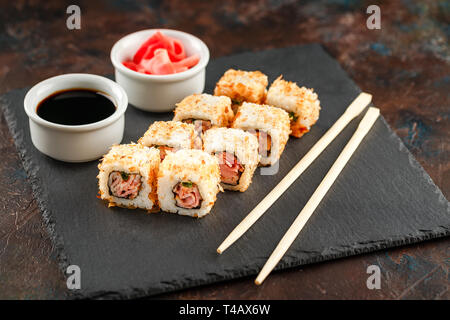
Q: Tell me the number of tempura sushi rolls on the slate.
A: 8